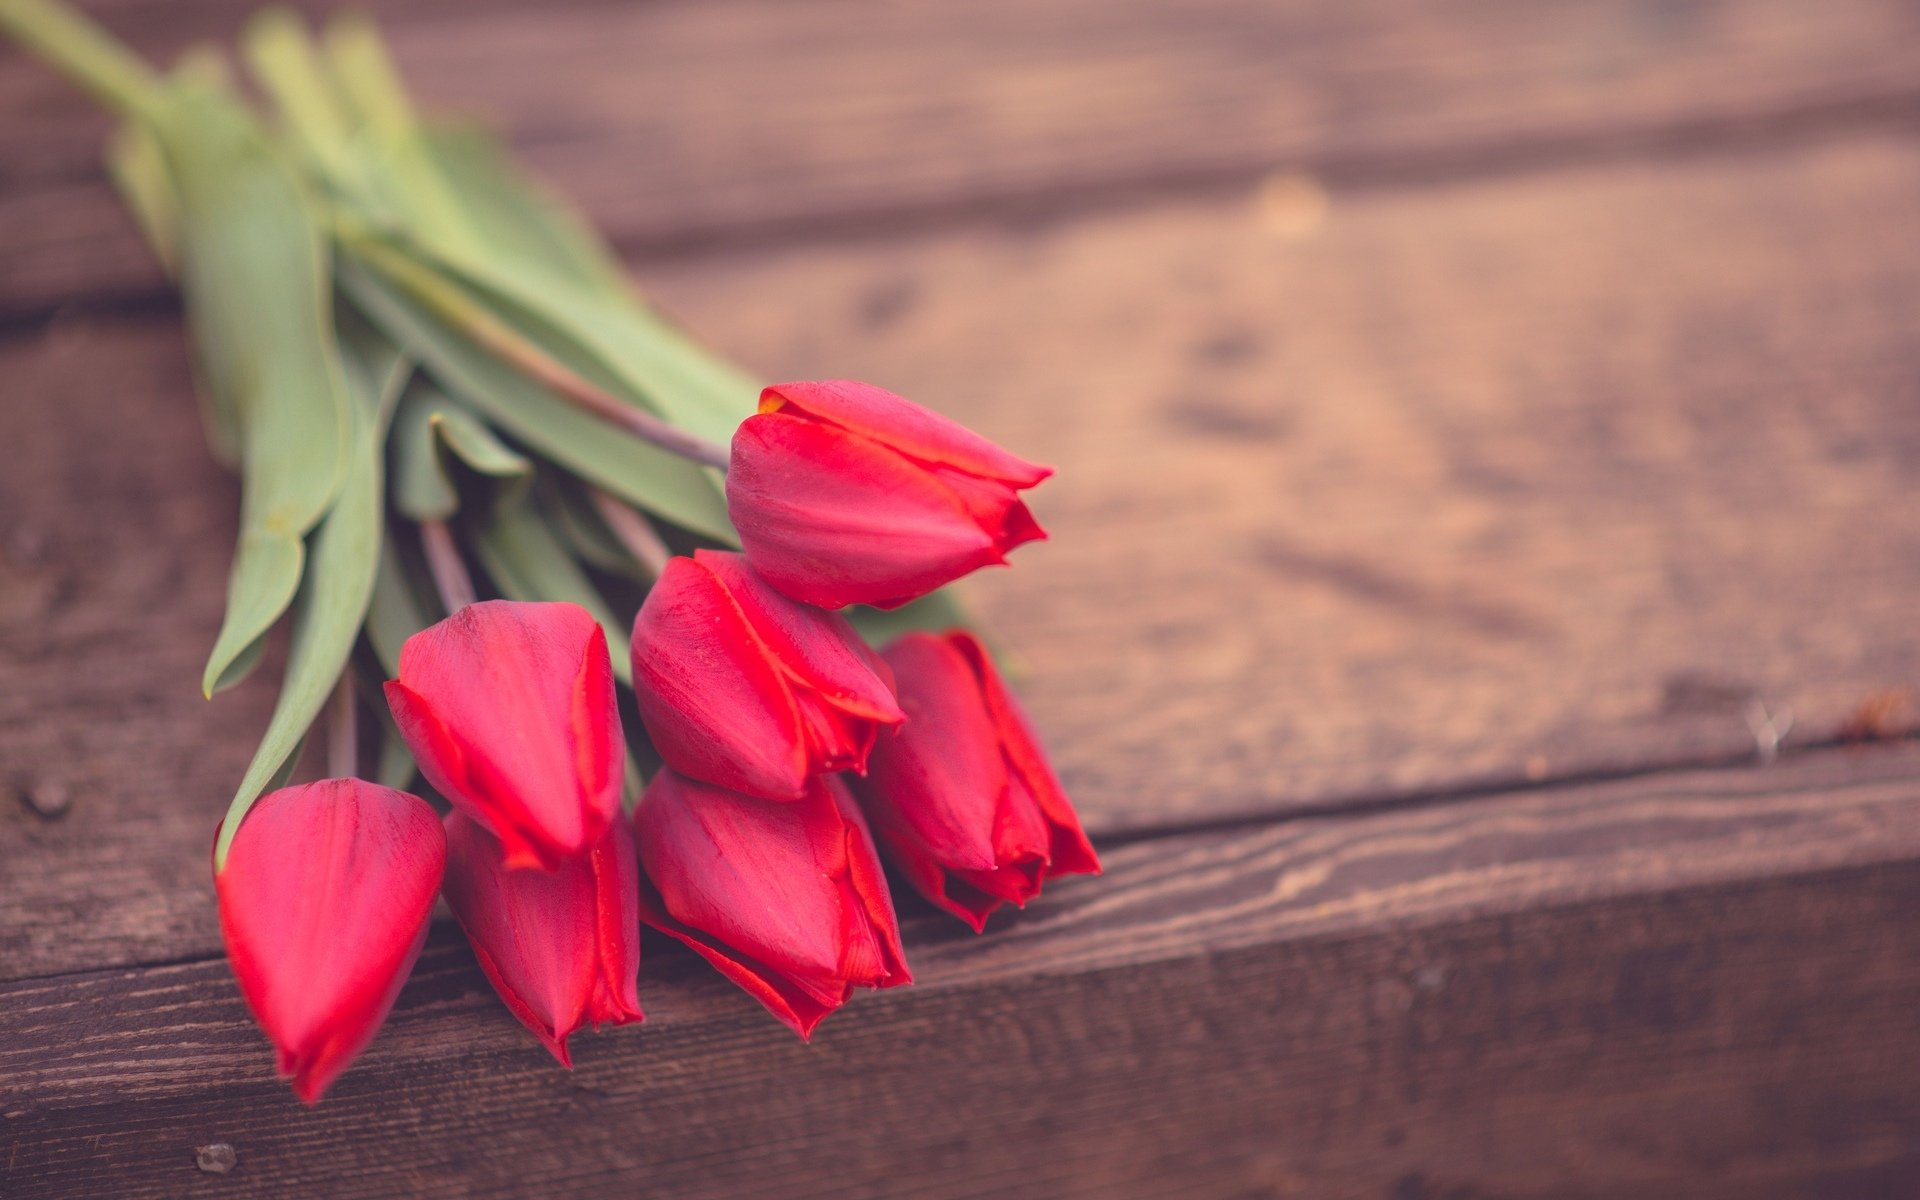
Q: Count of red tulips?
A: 7